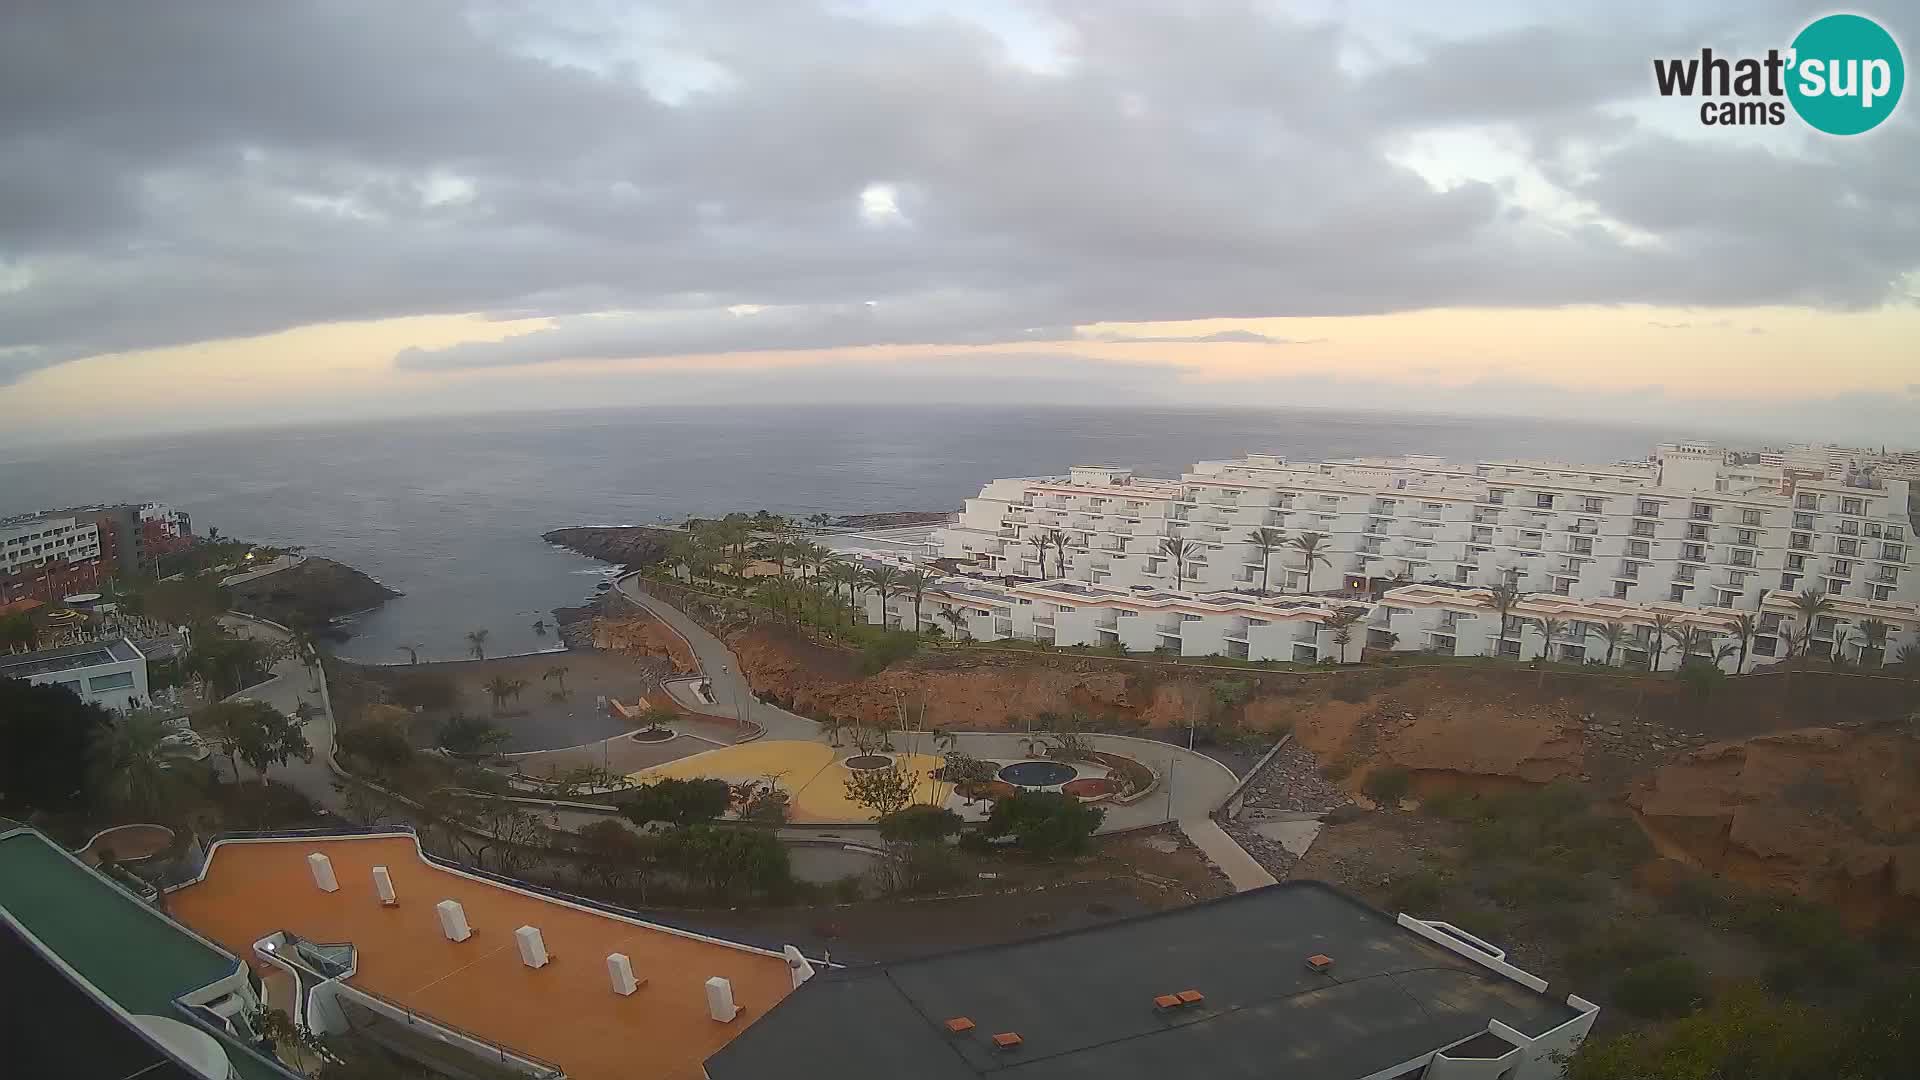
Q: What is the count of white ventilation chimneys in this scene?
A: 6